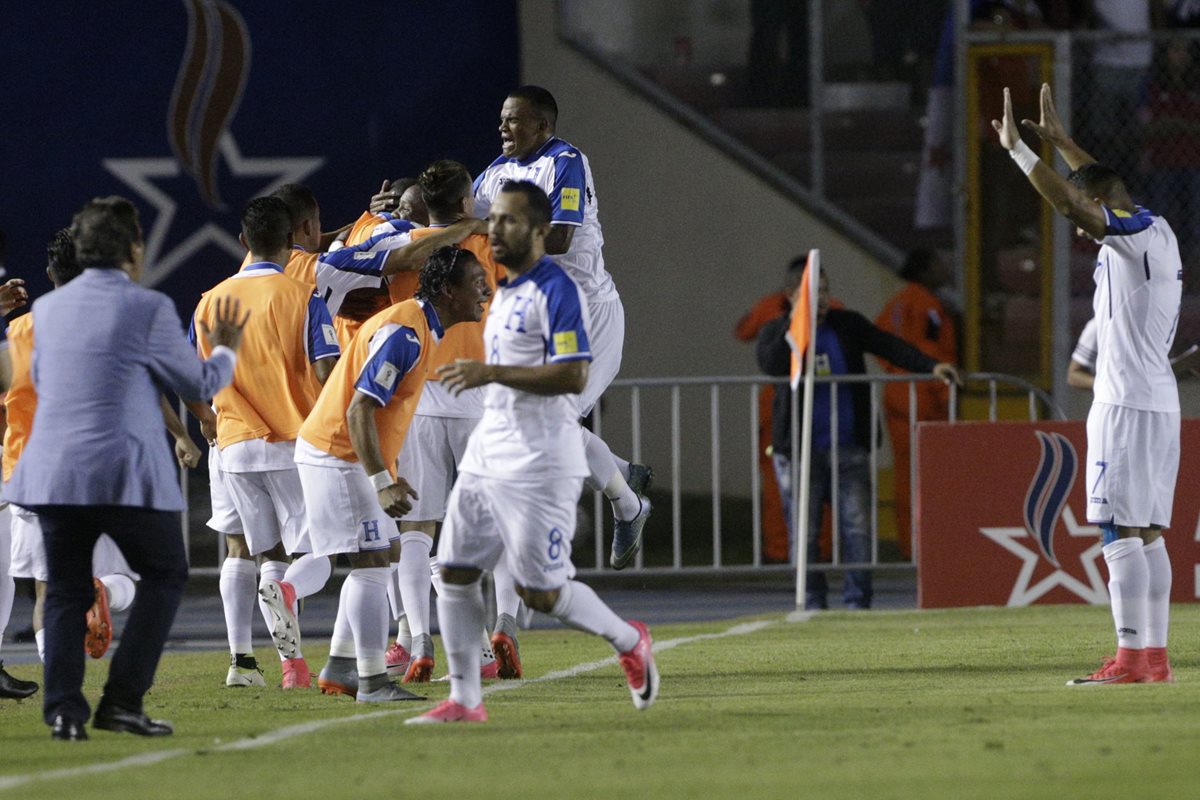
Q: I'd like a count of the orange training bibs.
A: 6